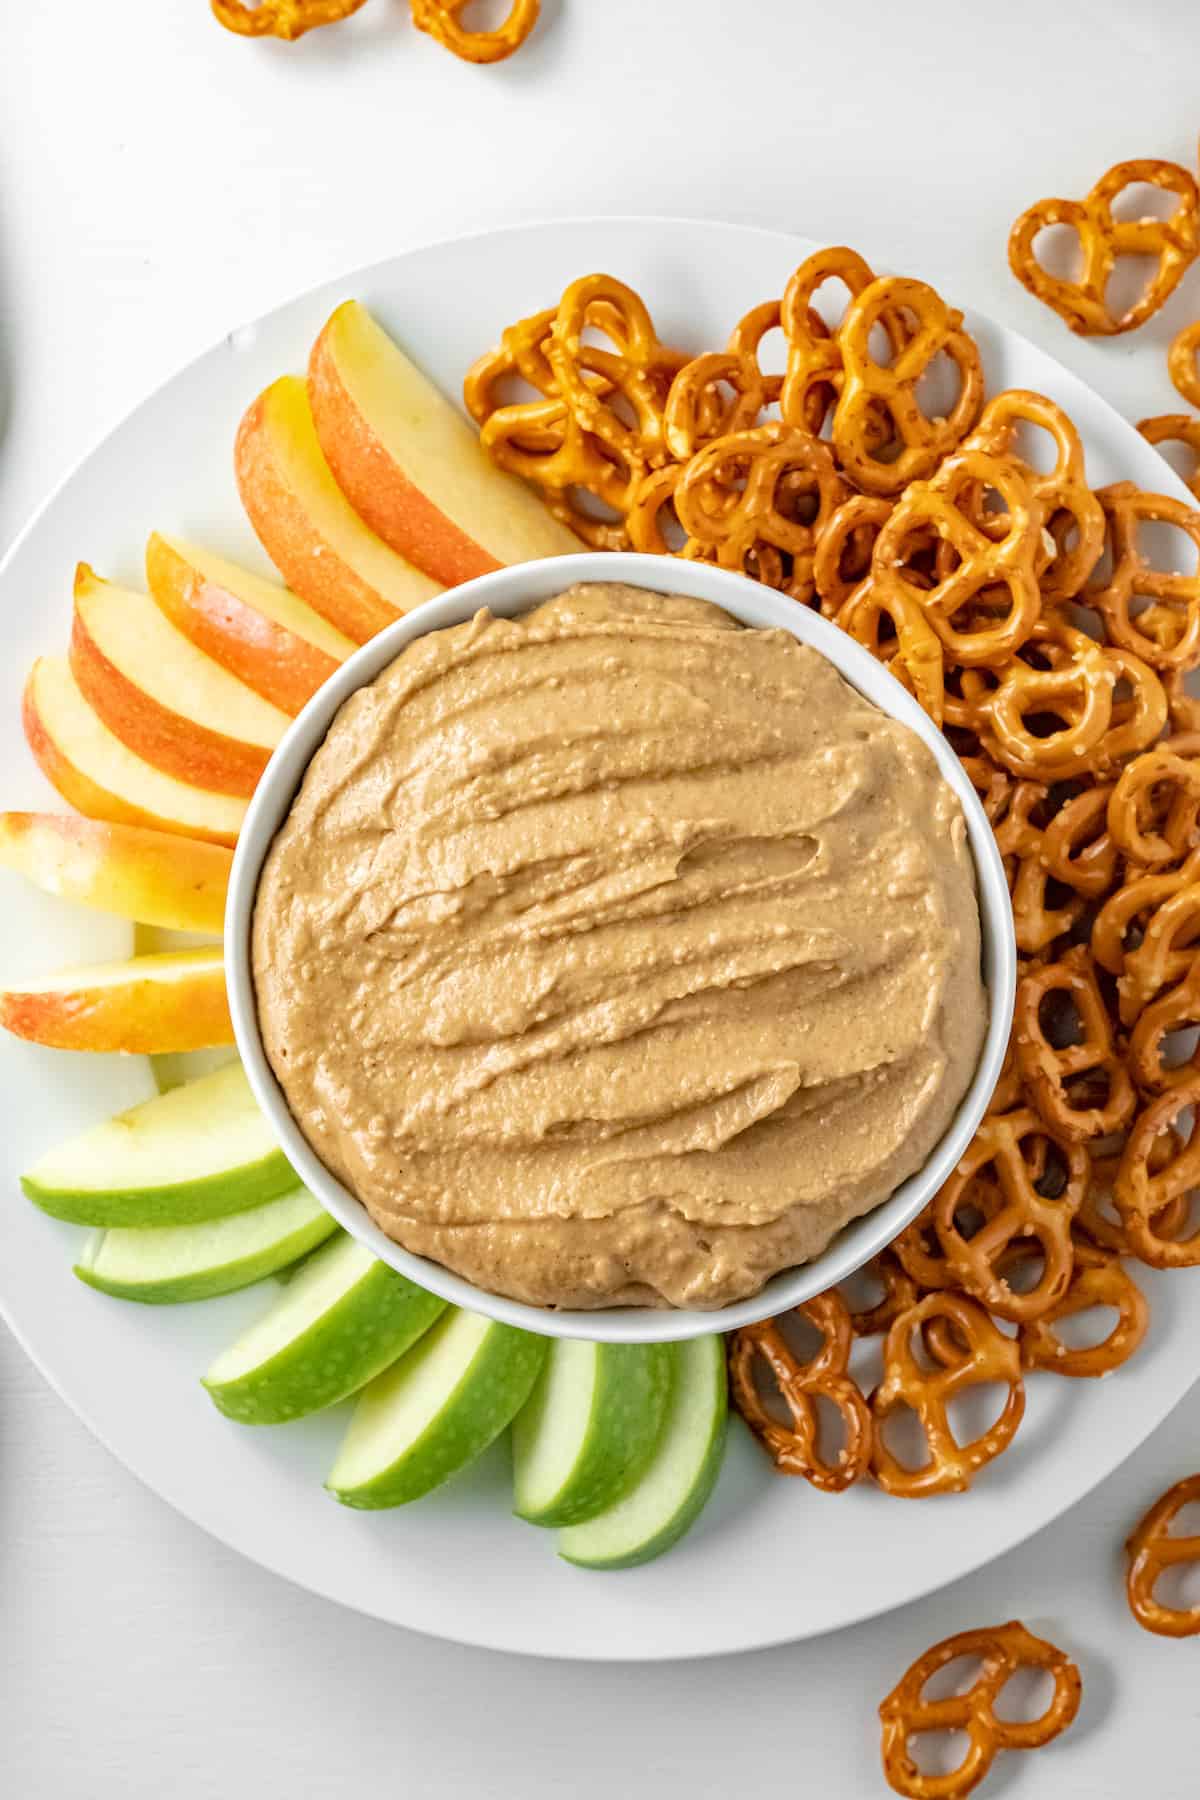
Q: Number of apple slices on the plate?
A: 13